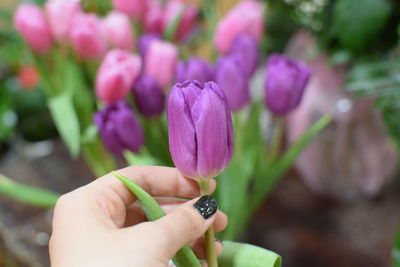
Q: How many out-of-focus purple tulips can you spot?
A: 7